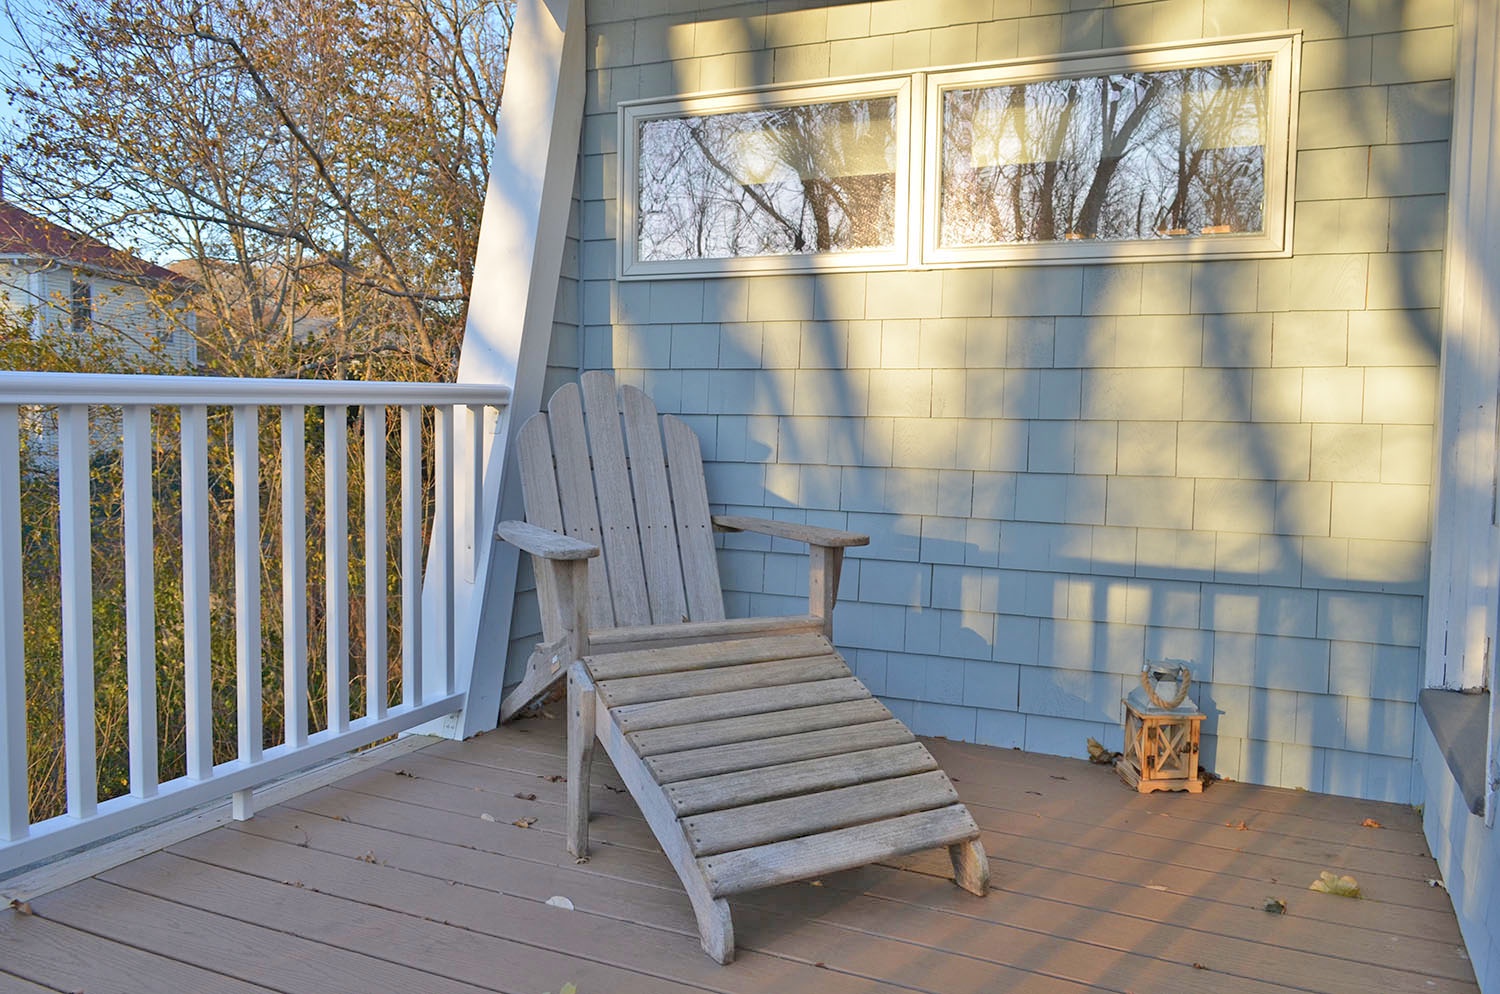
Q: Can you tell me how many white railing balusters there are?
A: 11